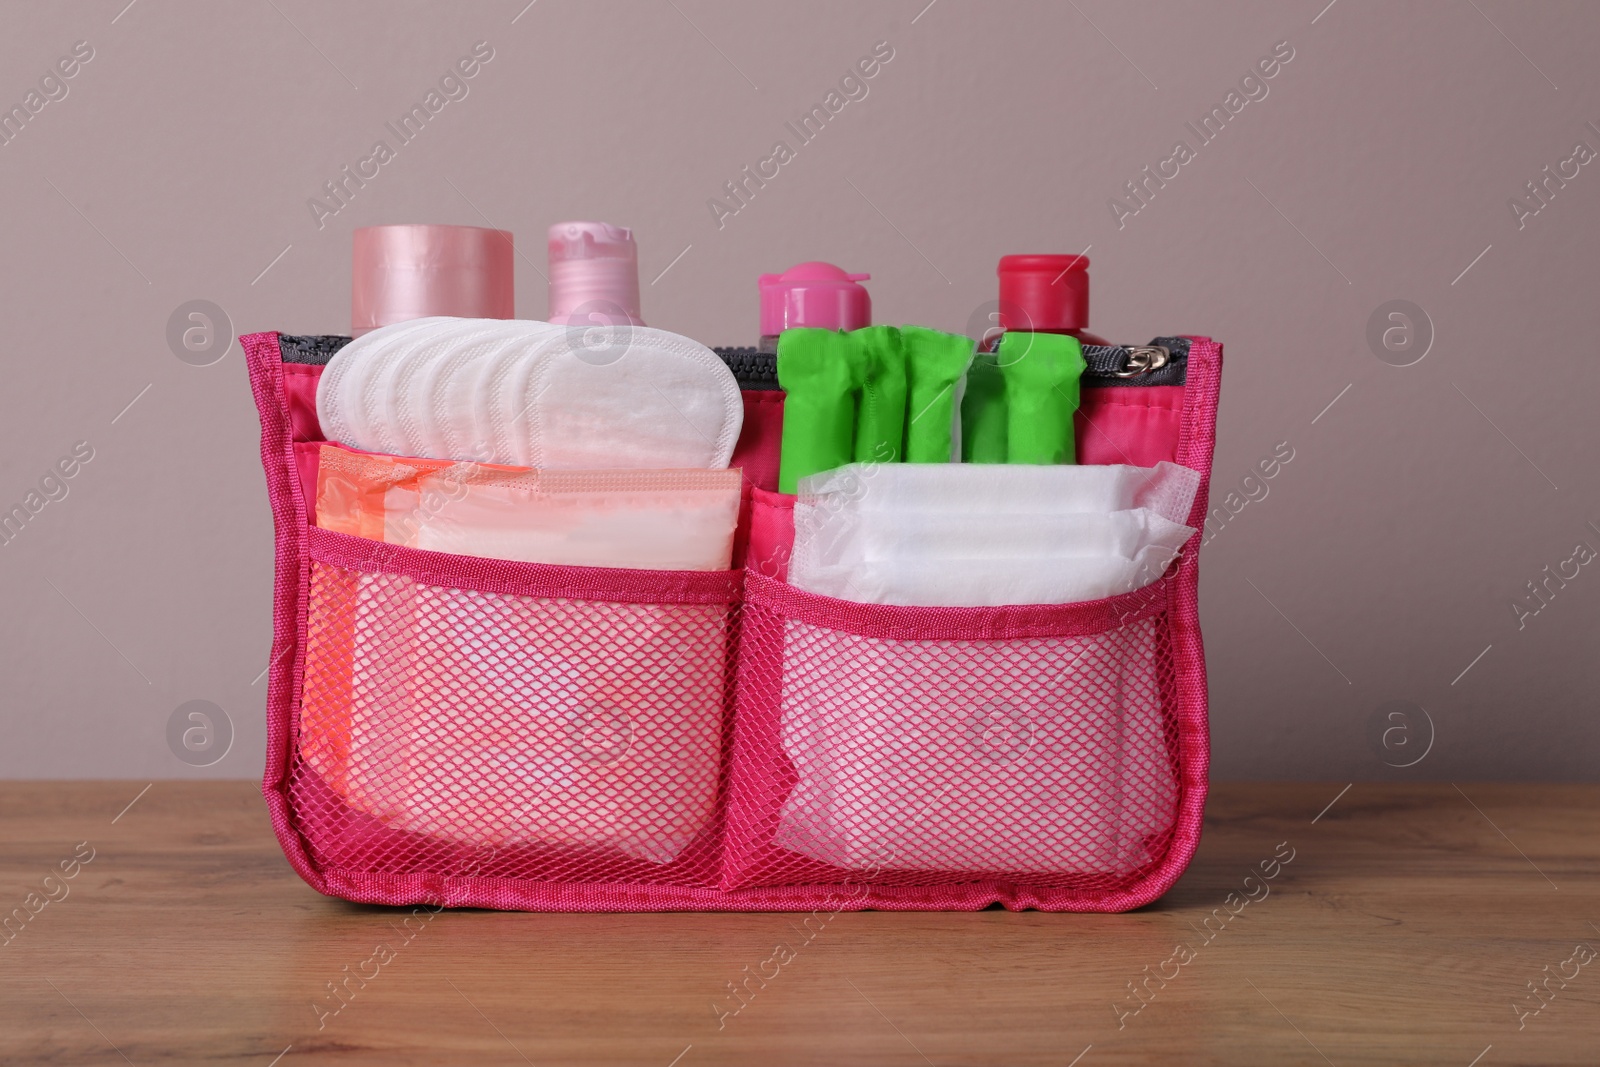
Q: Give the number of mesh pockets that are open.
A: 2